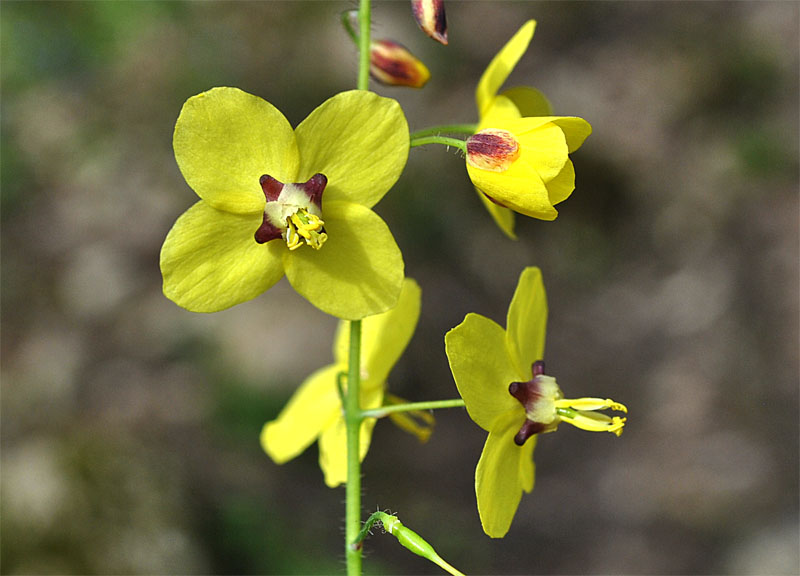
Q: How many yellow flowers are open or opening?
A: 5